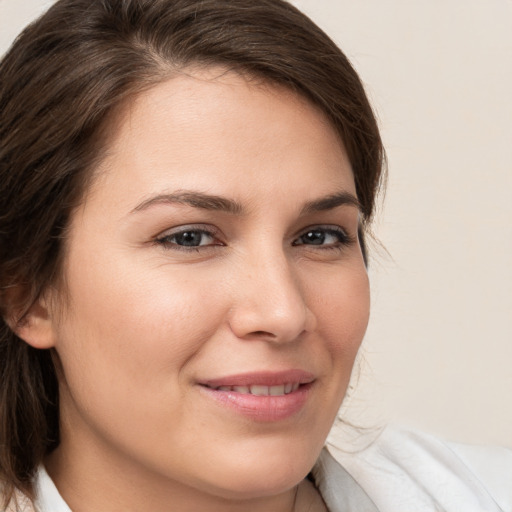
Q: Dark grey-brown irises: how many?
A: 2